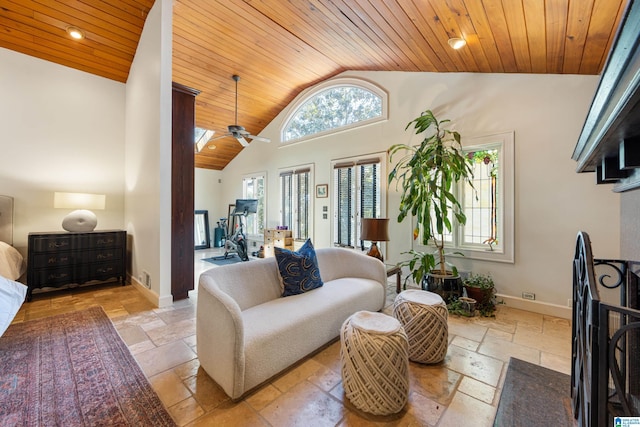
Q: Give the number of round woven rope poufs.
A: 2